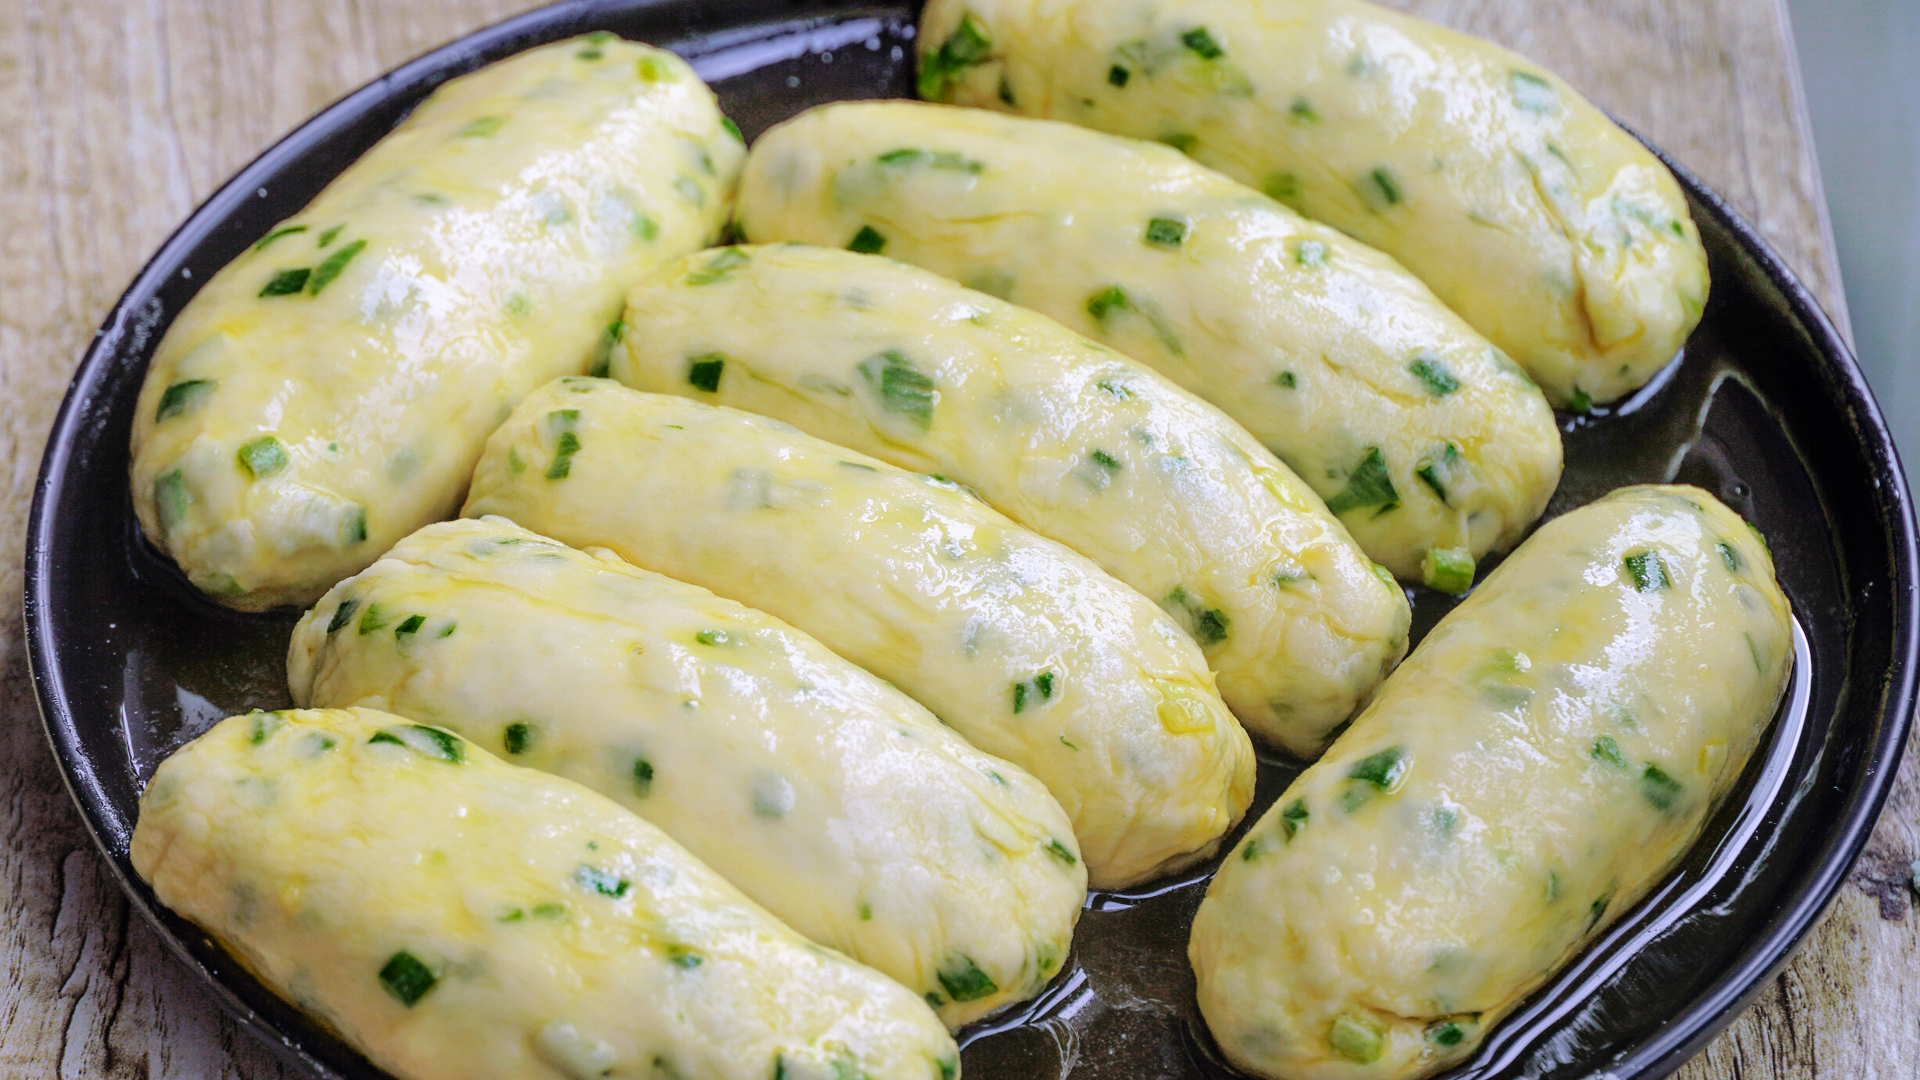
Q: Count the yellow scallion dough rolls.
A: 8